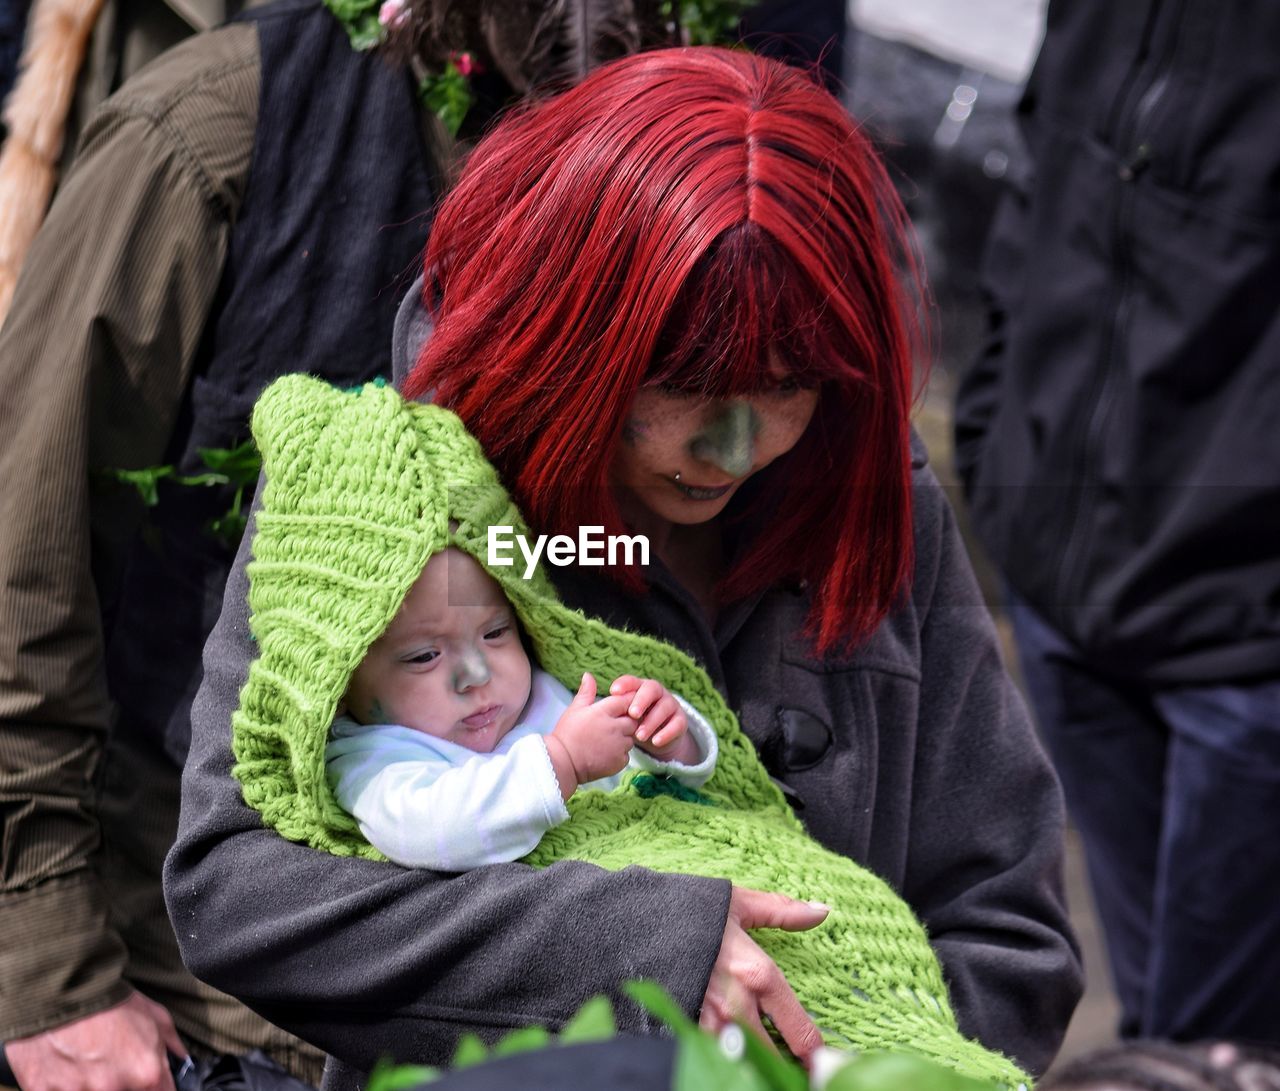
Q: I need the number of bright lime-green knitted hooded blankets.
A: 1